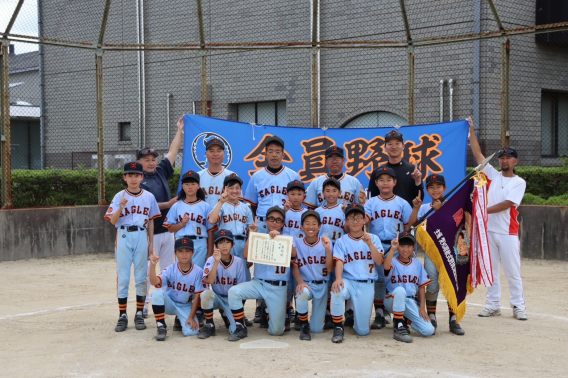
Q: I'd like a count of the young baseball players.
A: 13